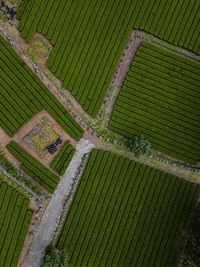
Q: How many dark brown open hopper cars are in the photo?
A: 0